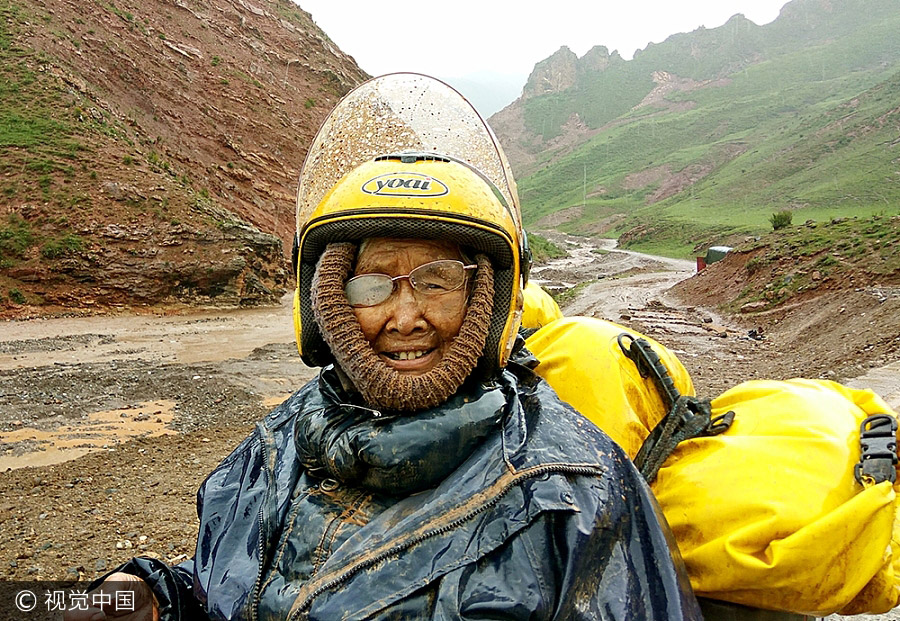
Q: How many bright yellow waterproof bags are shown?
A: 3